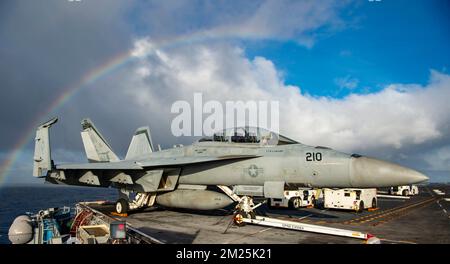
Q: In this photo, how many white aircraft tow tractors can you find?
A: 3